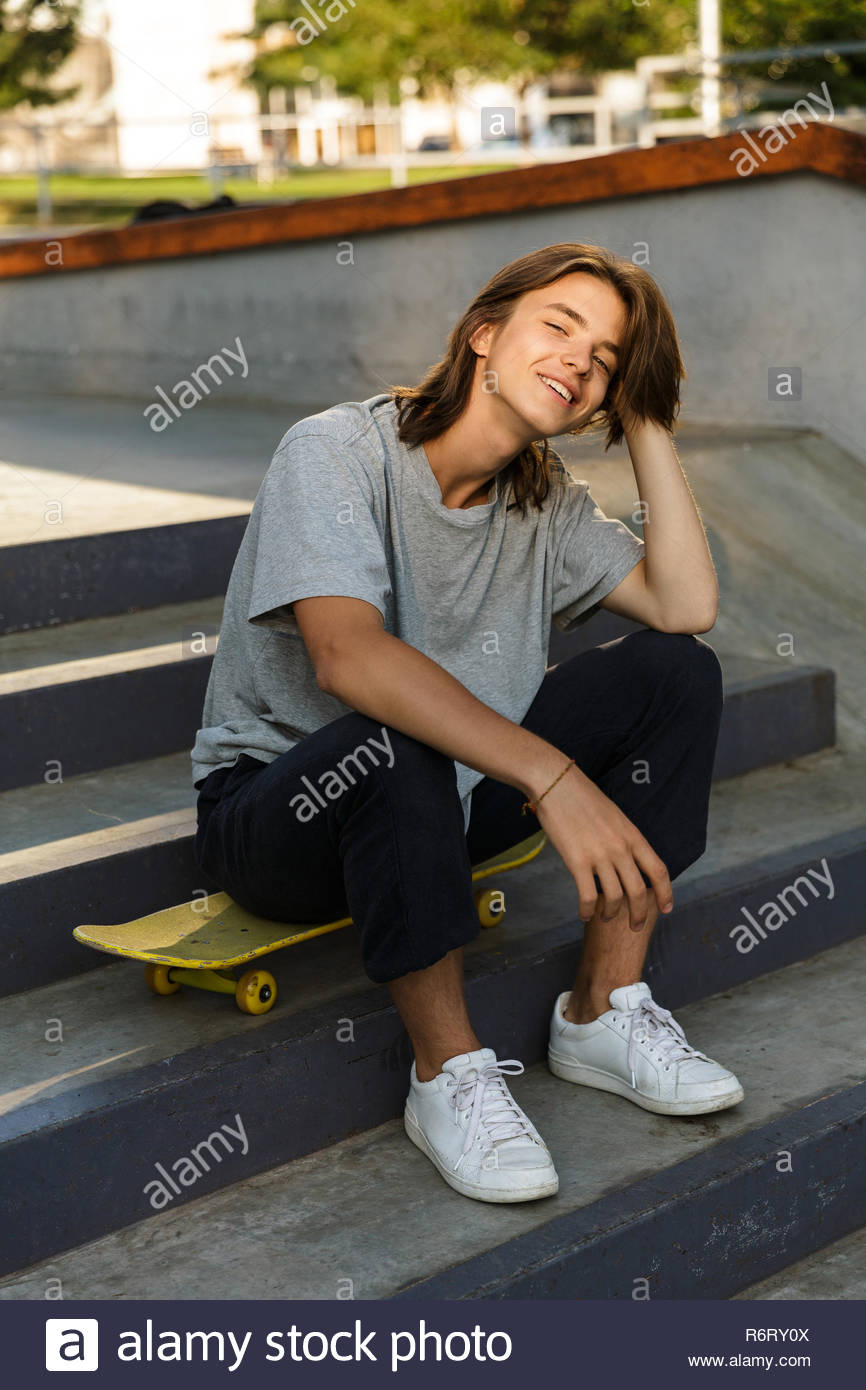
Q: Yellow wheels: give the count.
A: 3